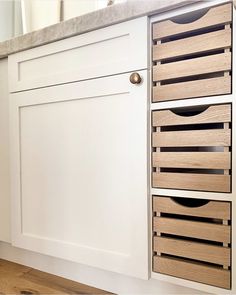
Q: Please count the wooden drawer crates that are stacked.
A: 3